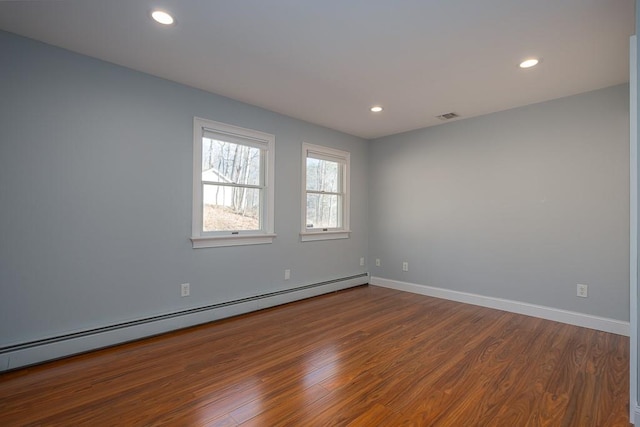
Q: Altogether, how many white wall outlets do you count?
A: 6